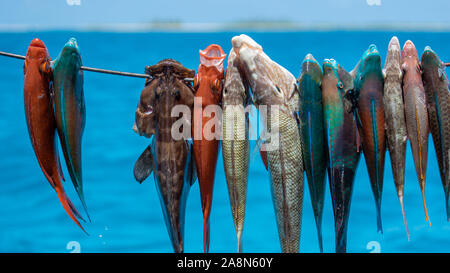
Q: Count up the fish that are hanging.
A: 12